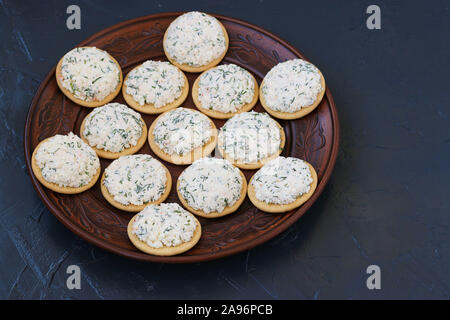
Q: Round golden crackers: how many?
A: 13